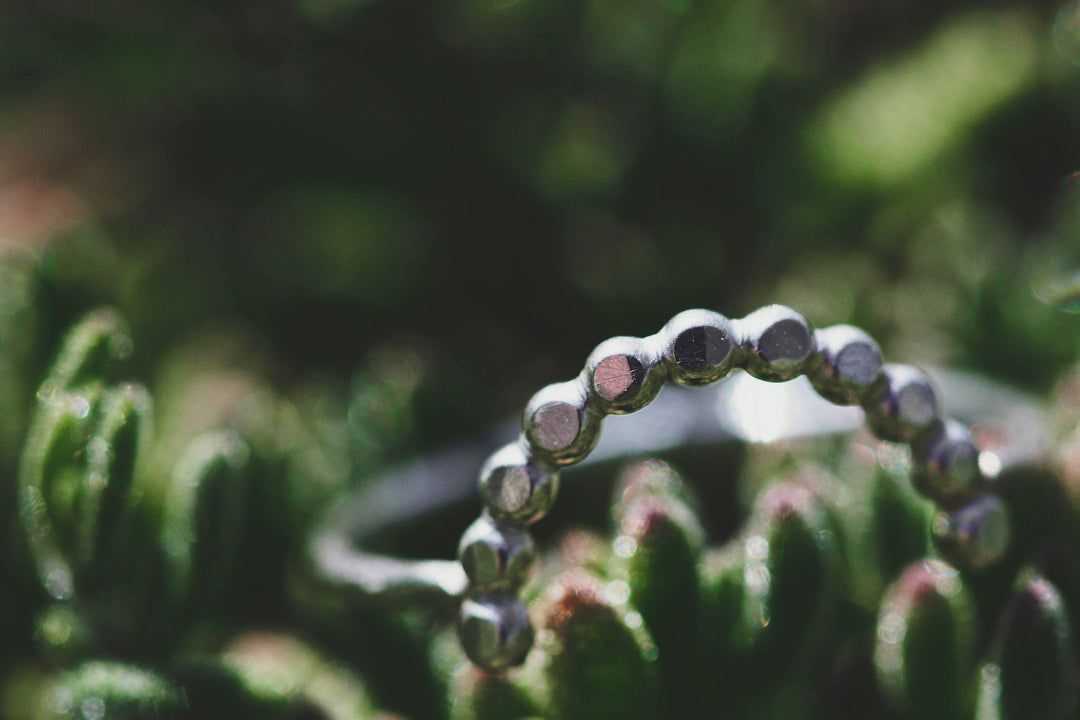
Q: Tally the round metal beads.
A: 11